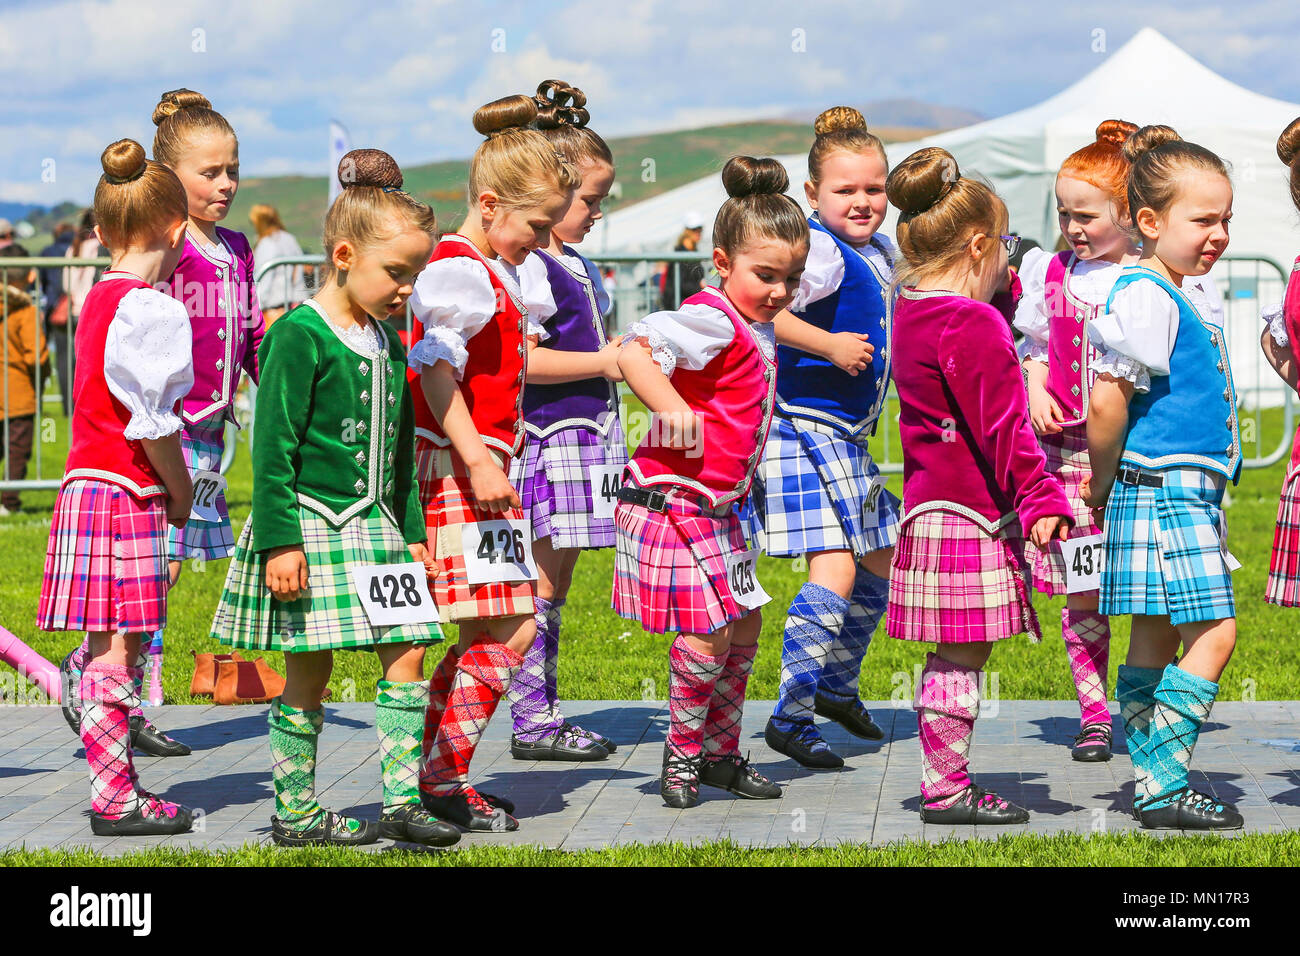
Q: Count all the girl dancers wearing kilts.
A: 11